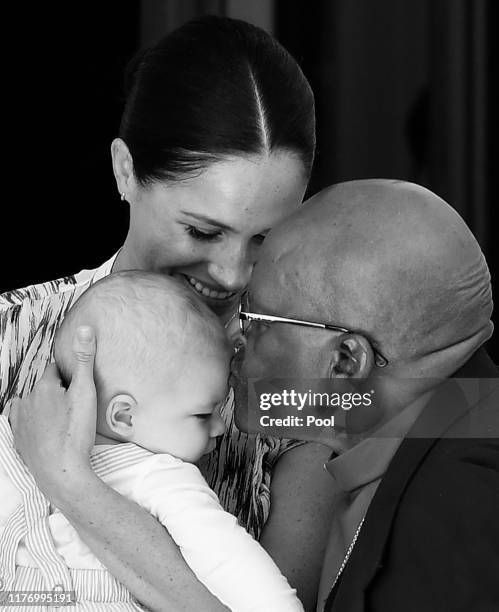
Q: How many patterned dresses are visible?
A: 1